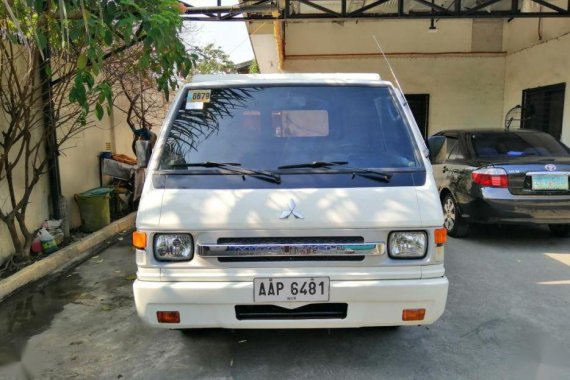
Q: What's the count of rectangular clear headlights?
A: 2